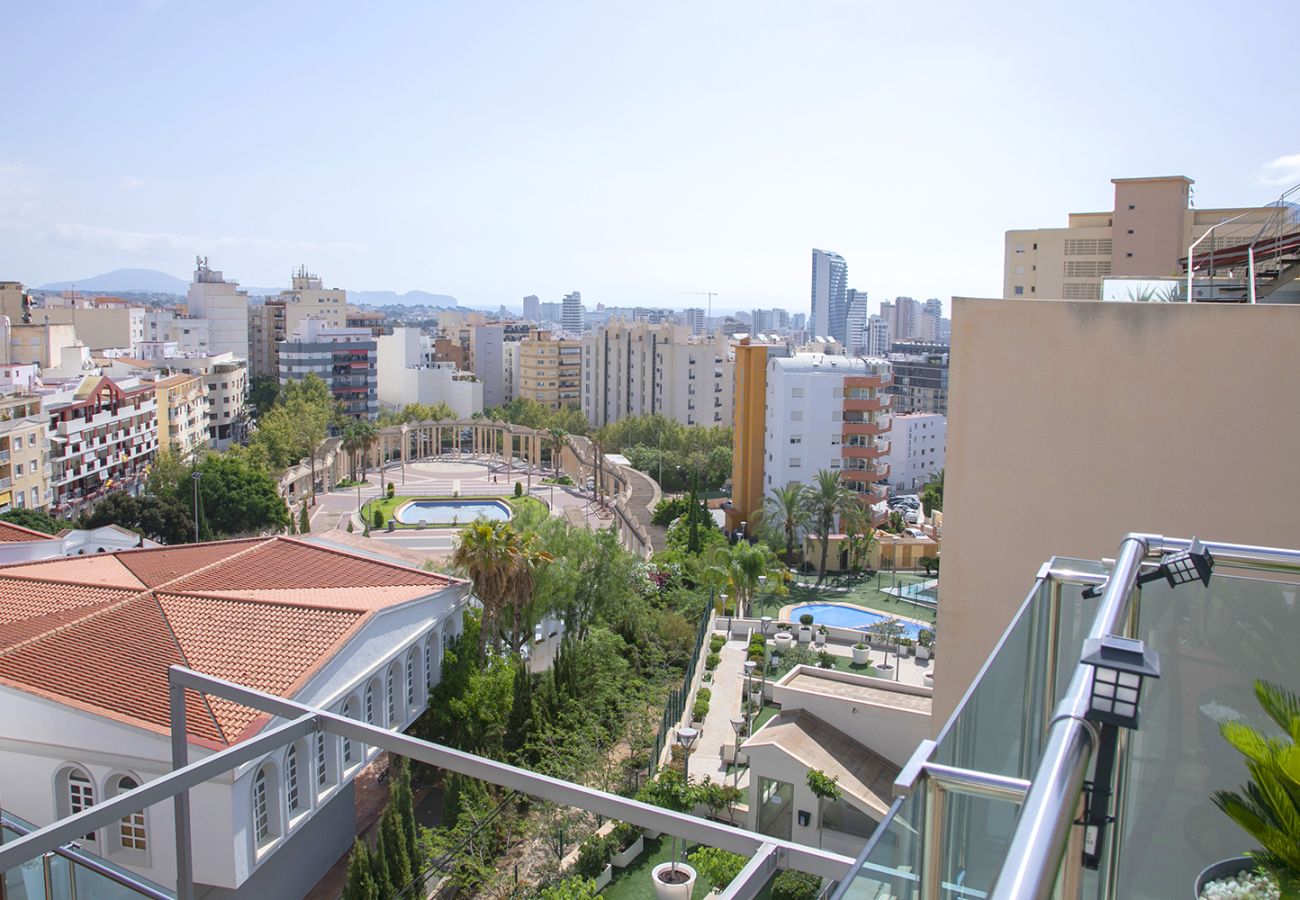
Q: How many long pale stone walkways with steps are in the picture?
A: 1